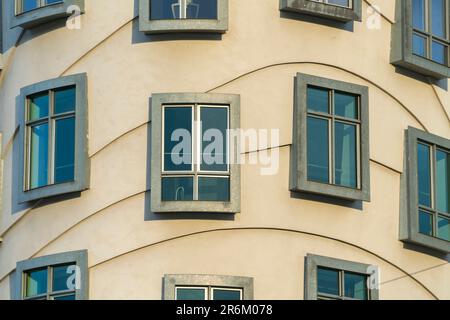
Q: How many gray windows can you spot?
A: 11